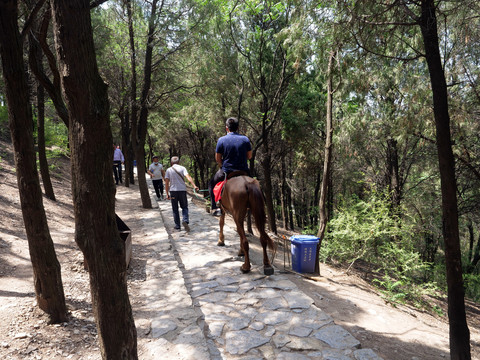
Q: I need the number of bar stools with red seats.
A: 0